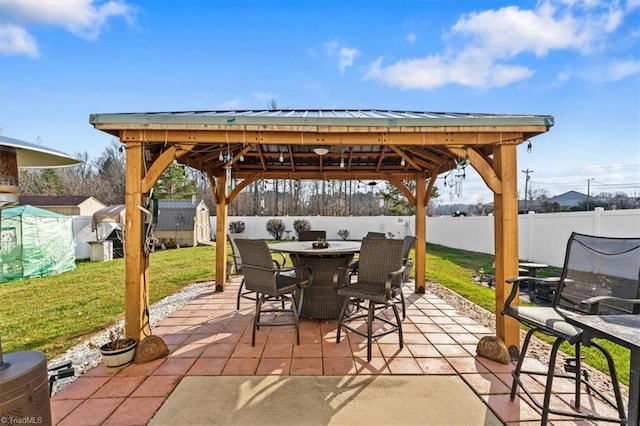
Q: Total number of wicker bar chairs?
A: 6